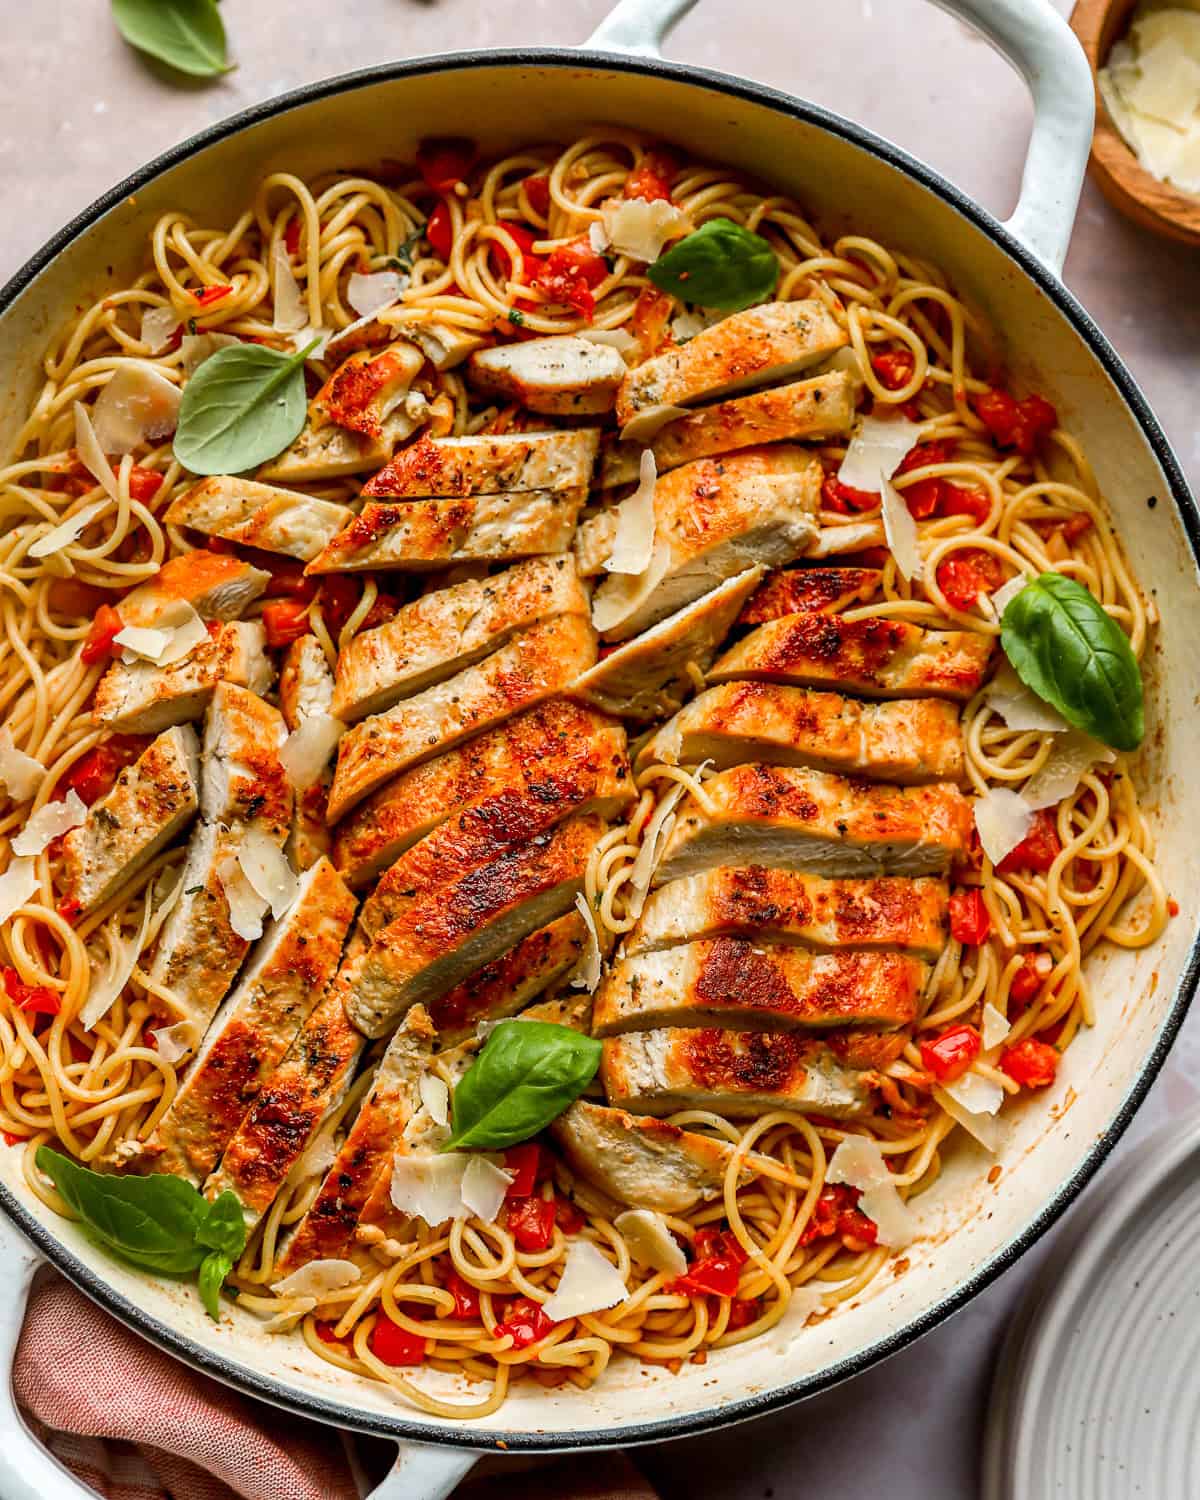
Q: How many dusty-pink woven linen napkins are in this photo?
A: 1